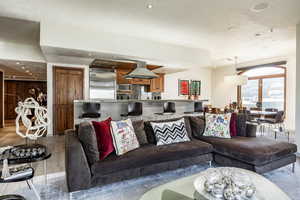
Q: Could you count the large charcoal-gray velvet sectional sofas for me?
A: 1